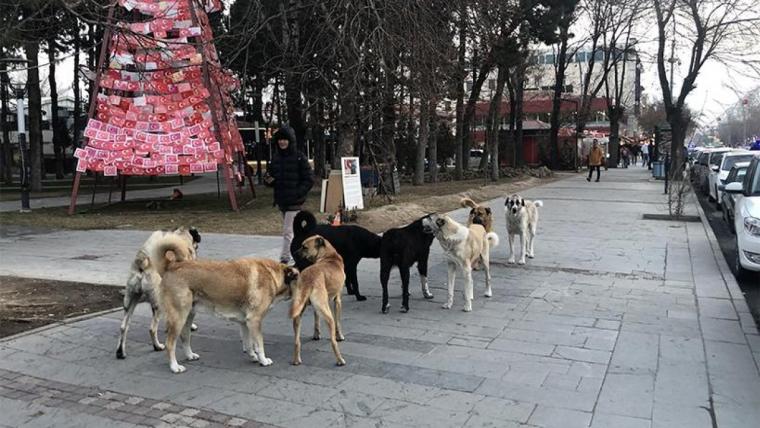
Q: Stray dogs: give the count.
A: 8